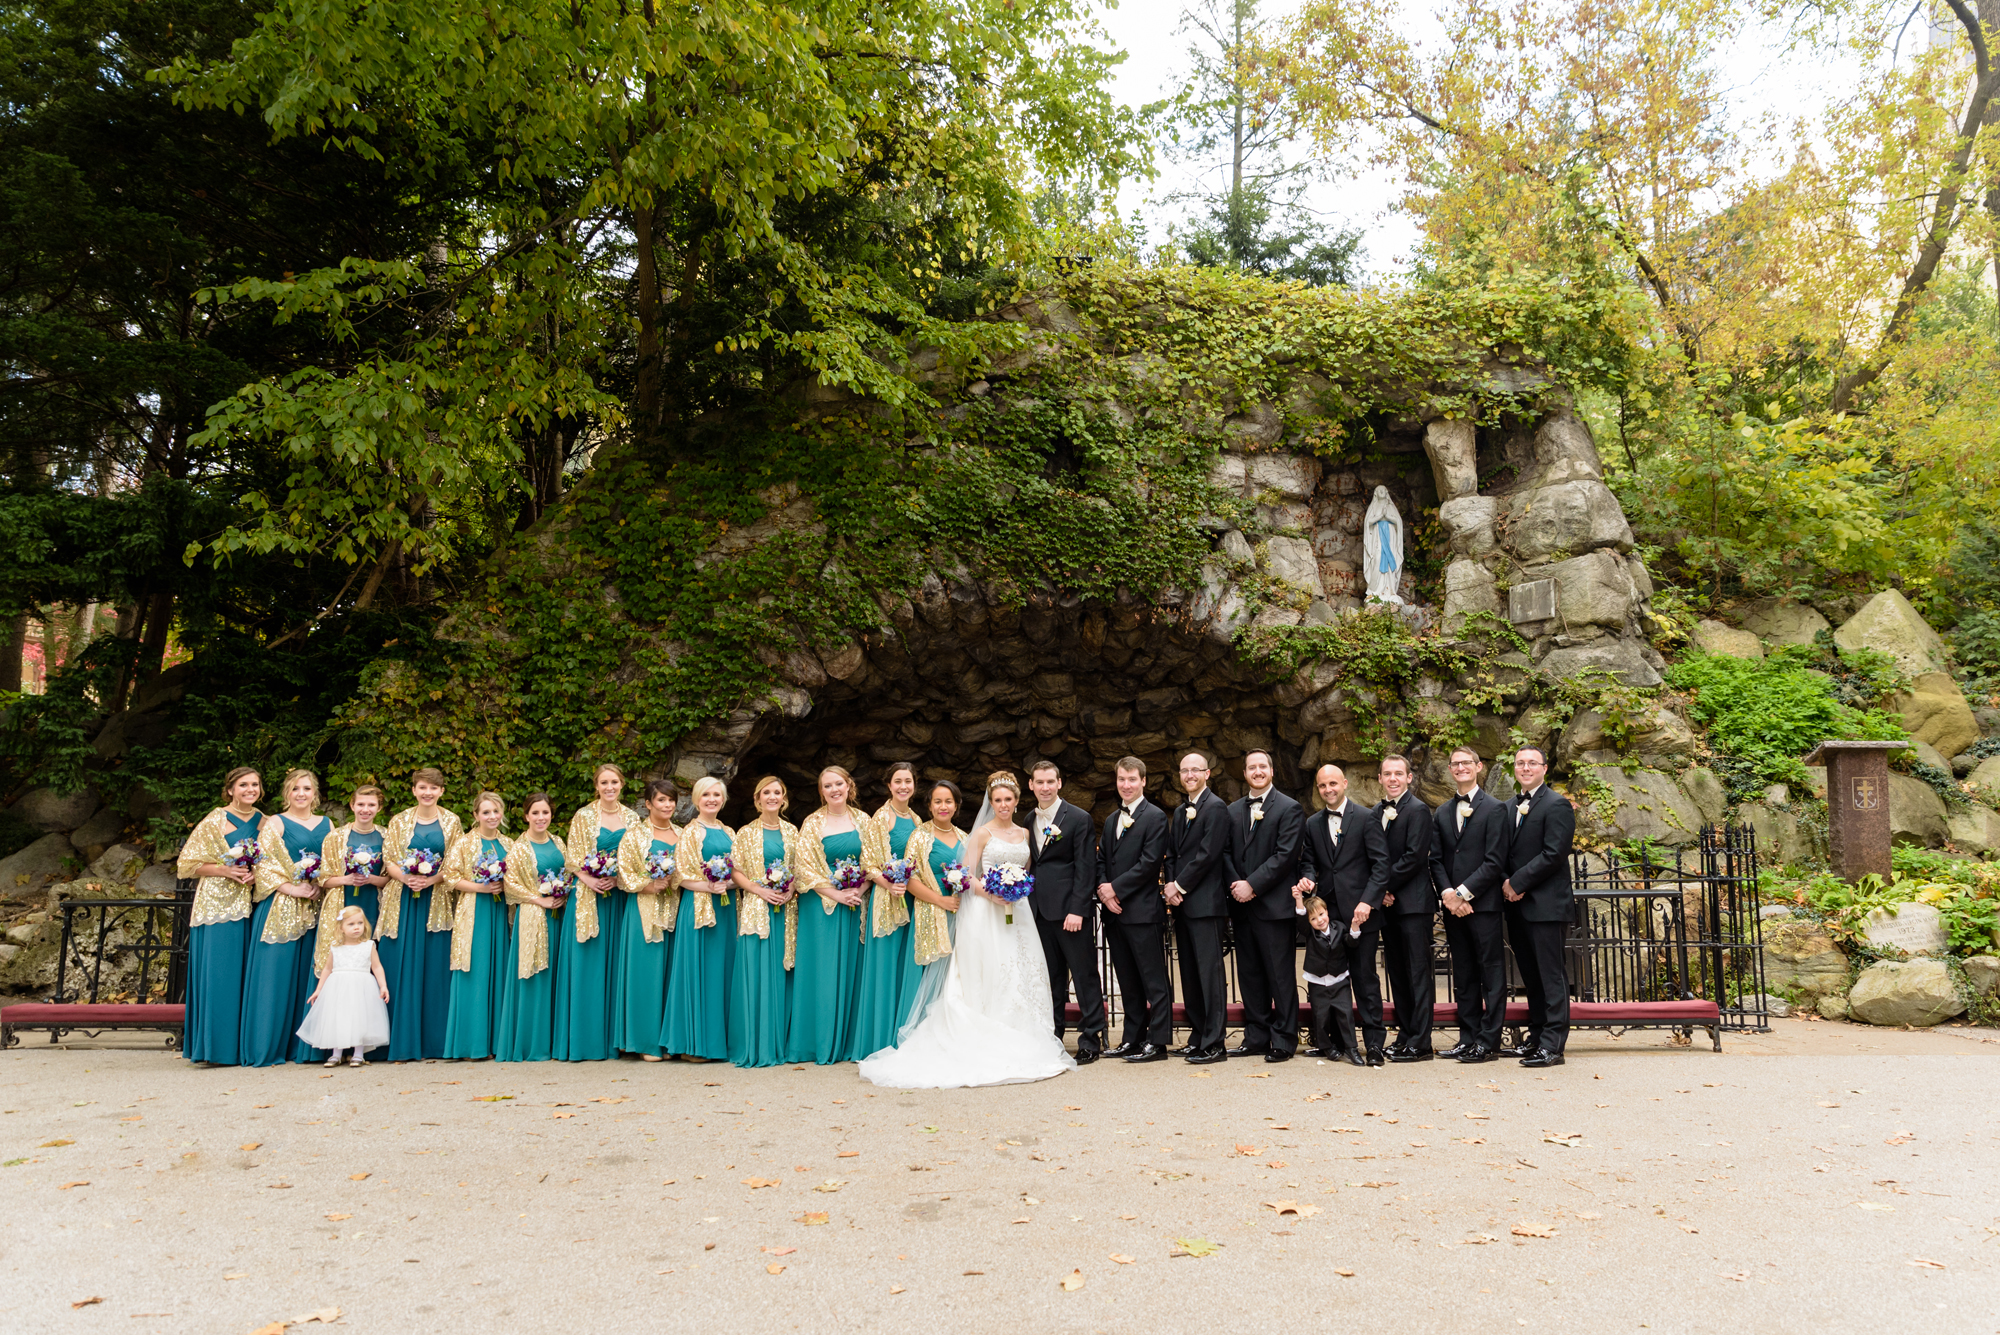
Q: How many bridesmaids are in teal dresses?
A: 13